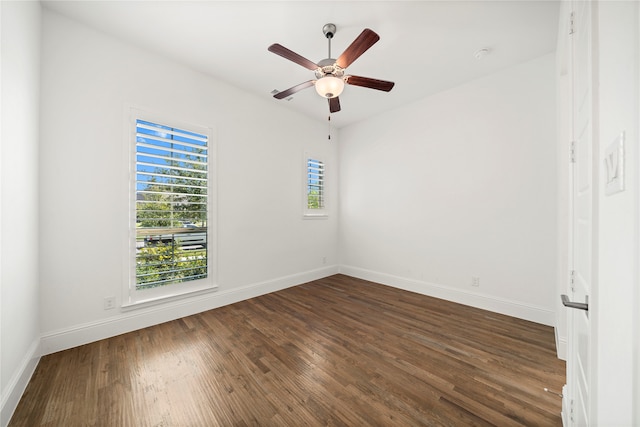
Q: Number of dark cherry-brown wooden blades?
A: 5